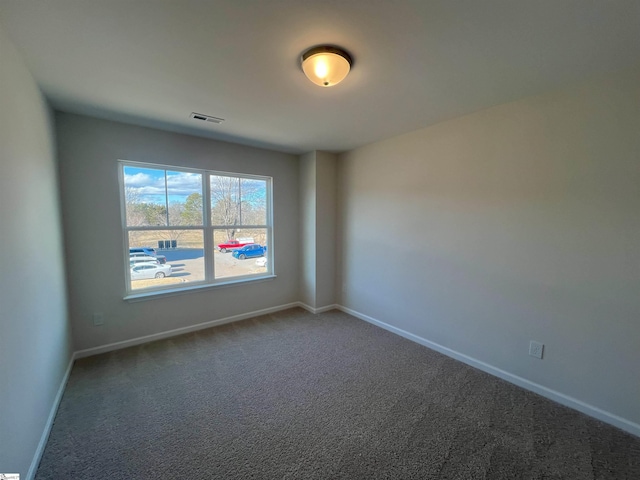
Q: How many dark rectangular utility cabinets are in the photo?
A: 3